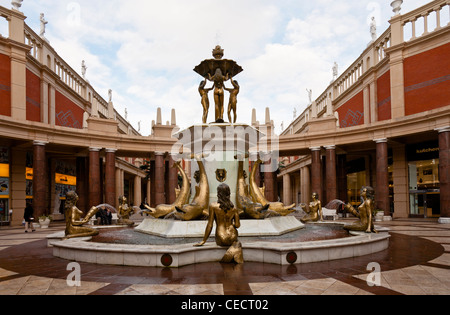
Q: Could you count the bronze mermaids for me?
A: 5